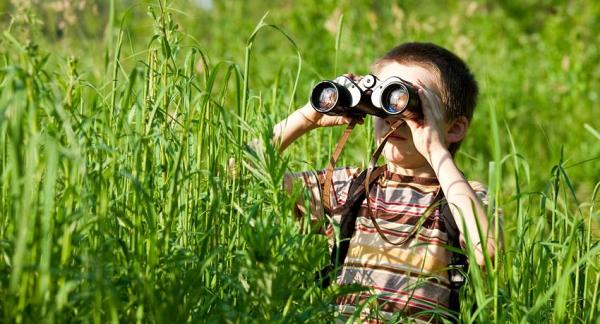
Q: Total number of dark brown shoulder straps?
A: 2